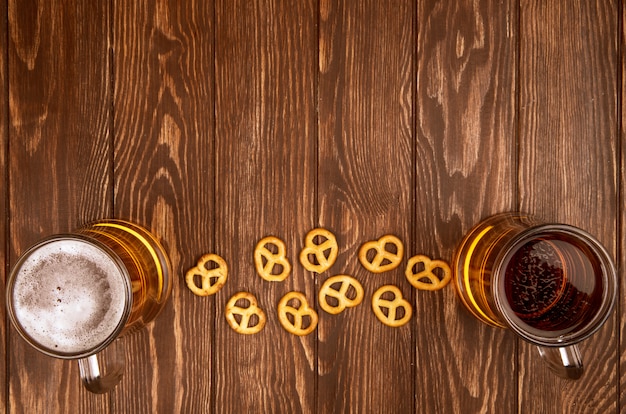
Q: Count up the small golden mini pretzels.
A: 9